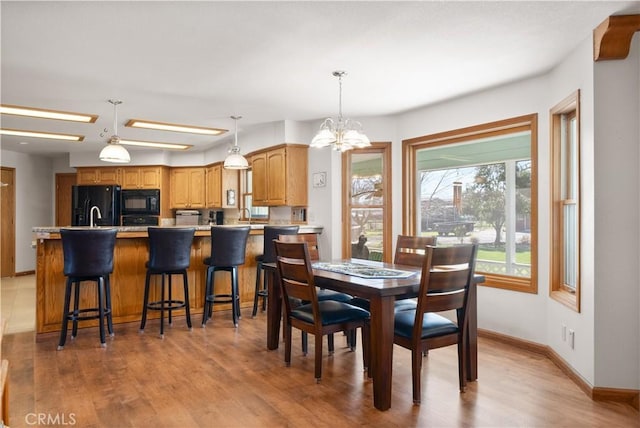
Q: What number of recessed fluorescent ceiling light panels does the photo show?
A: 4